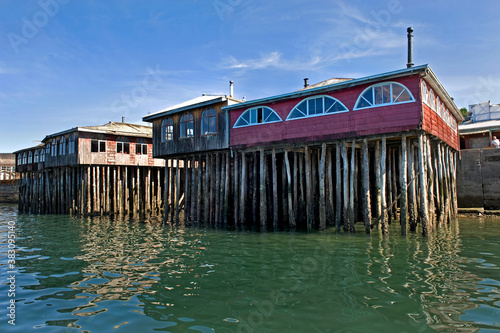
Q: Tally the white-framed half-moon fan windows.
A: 3